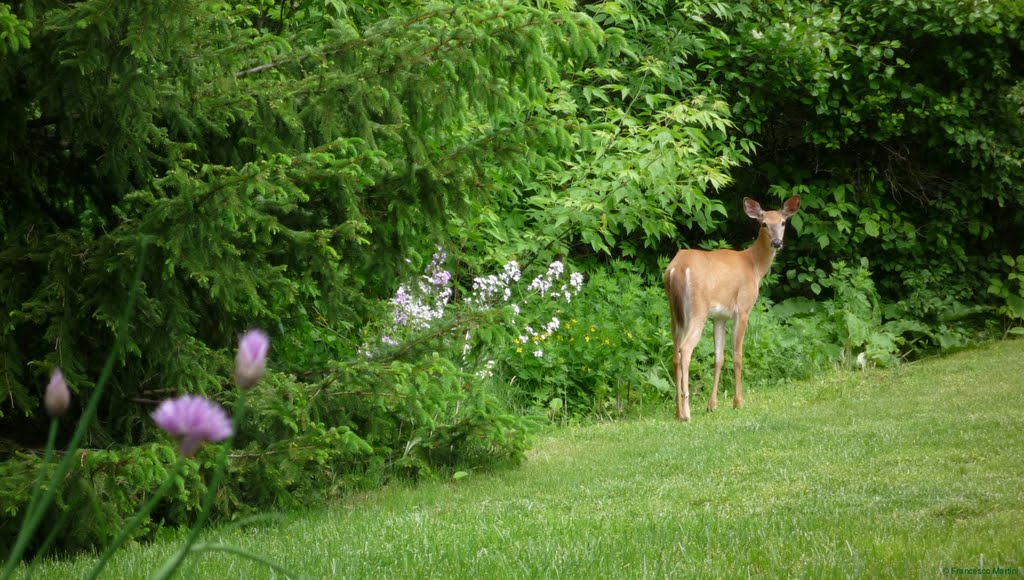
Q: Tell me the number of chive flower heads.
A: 3